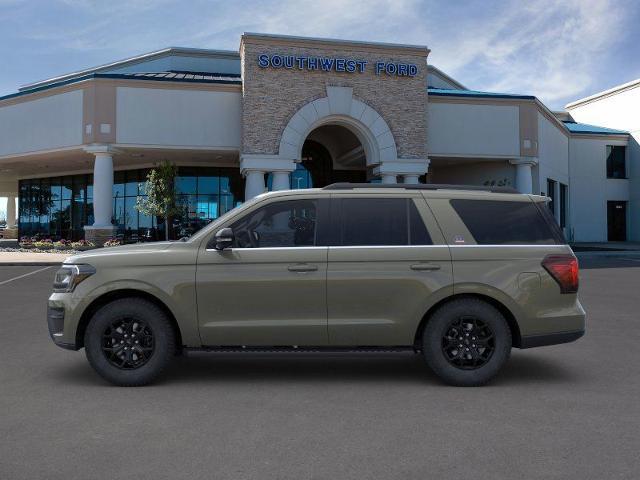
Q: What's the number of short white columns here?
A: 4